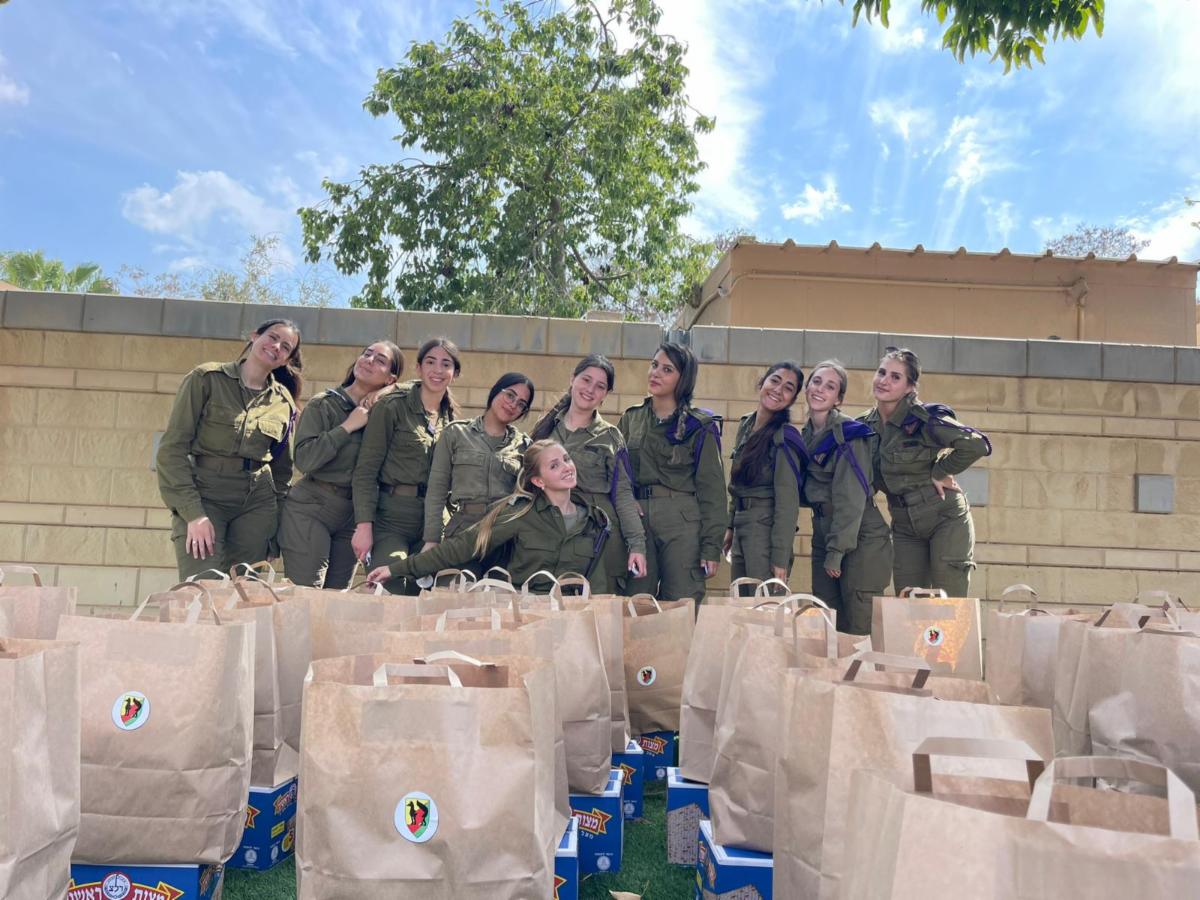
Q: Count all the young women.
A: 10